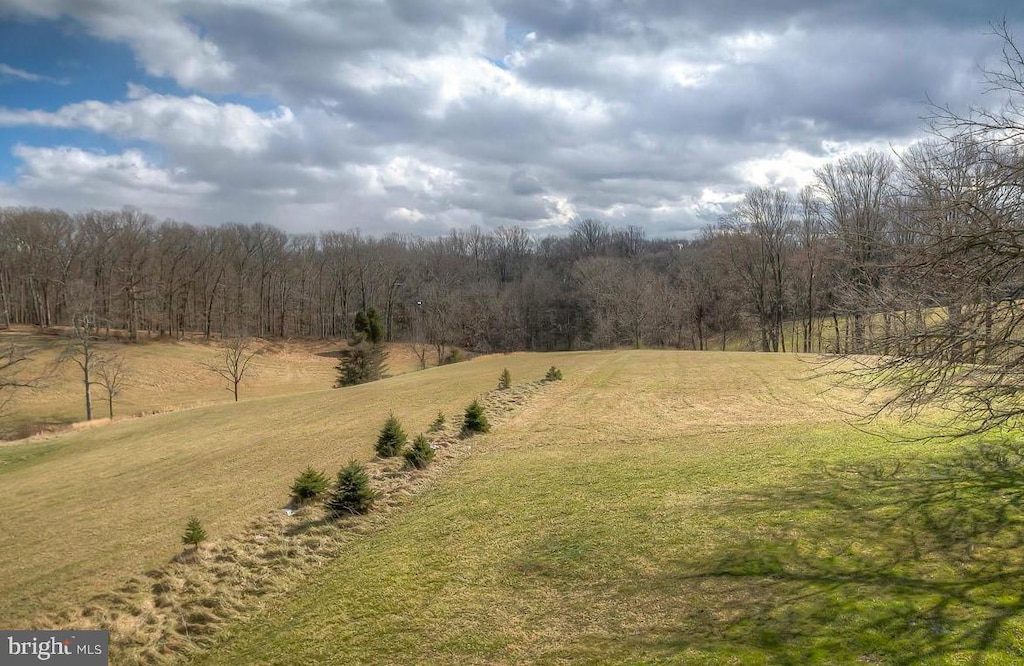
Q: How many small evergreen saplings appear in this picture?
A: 9